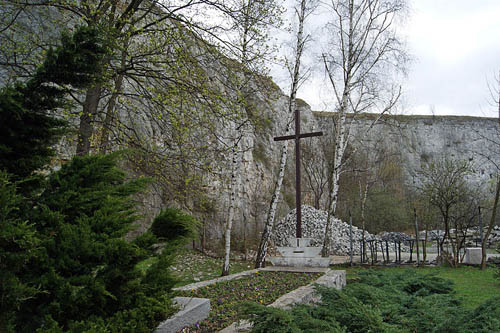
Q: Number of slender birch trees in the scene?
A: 3